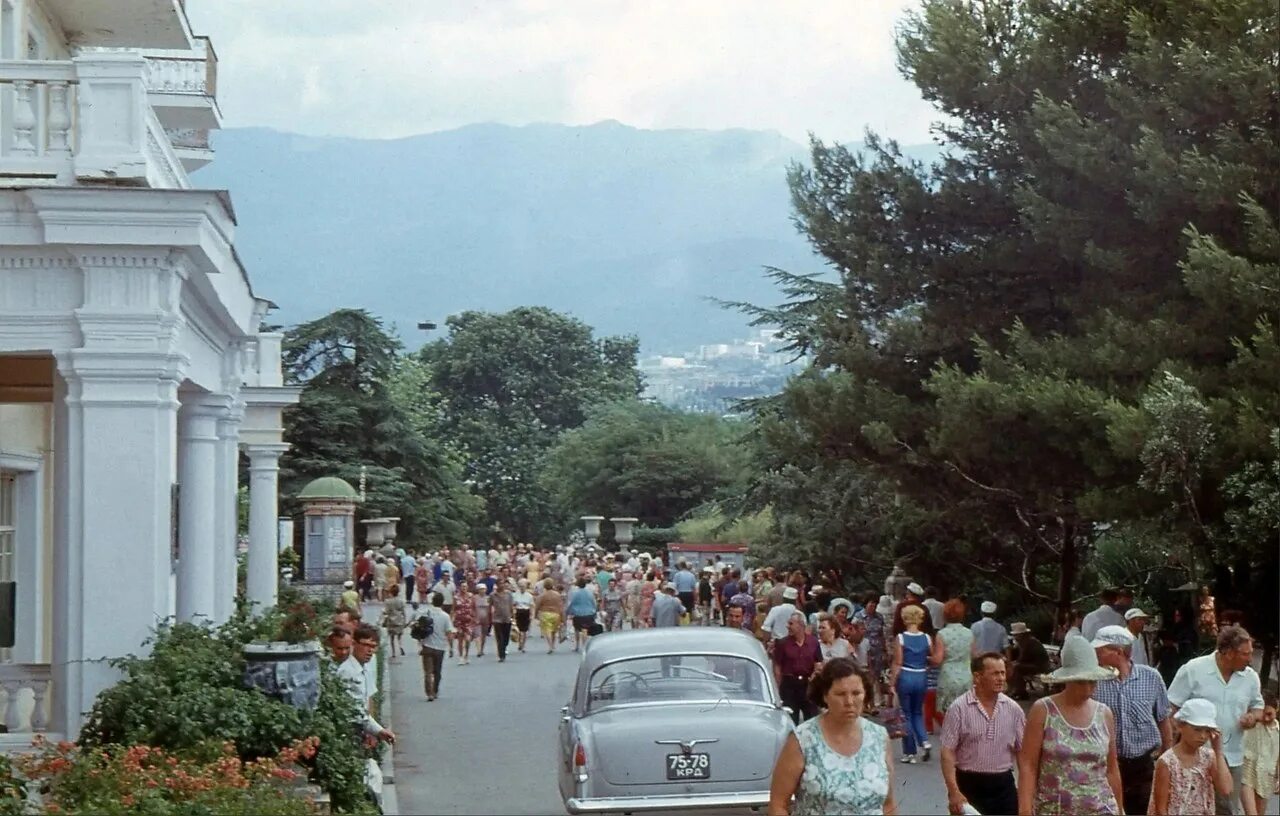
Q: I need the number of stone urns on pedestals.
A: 4